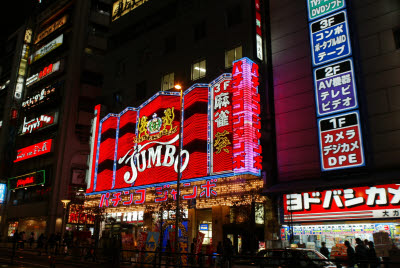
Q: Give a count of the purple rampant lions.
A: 0